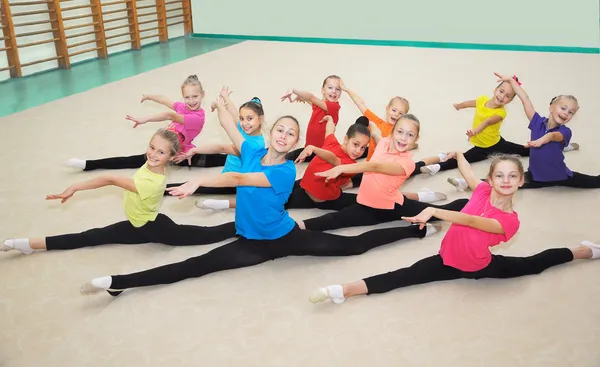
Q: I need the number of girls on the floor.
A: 11